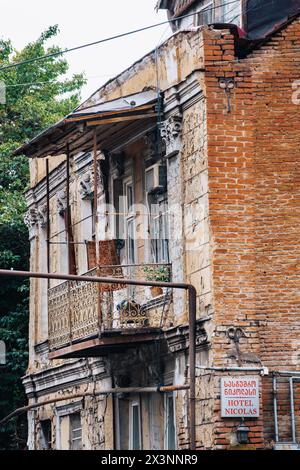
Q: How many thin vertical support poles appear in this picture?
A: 3